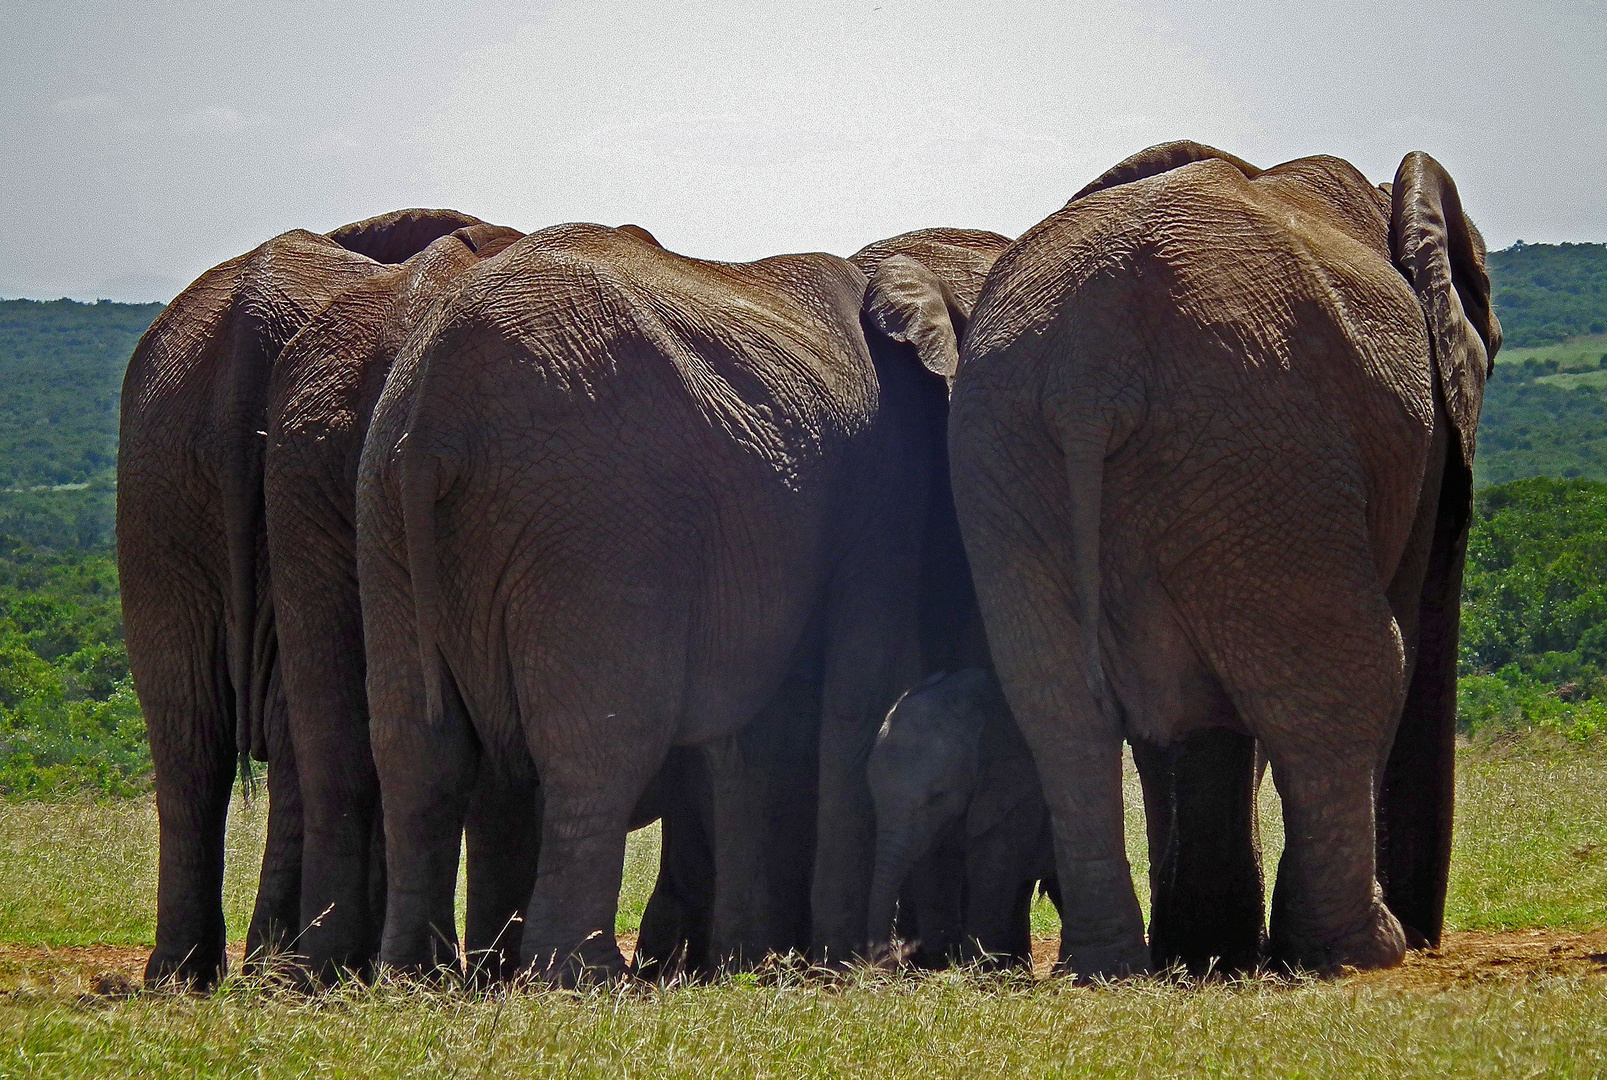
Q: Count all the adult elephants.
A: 5